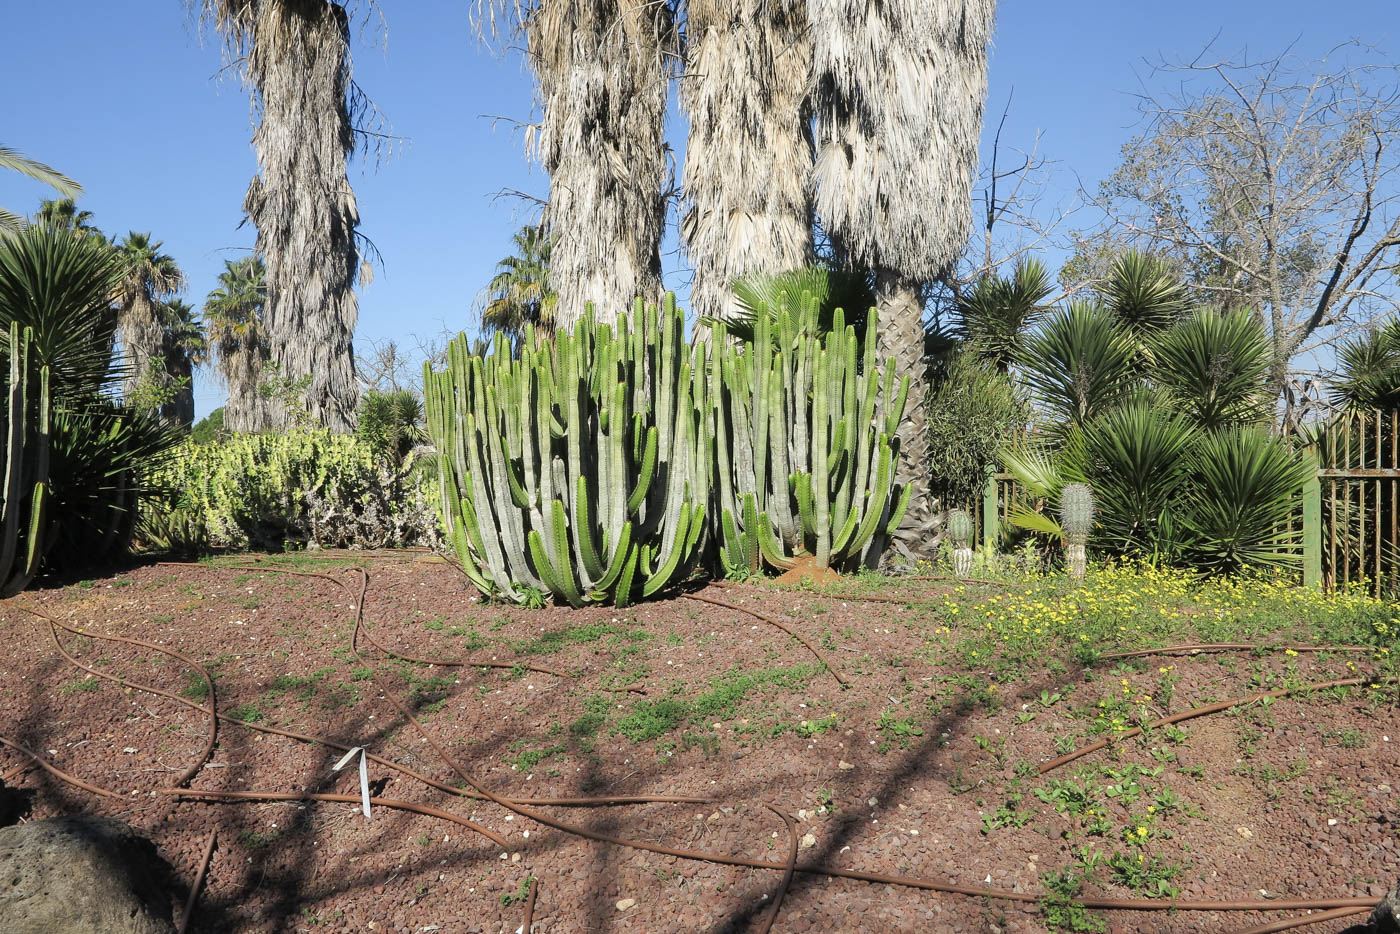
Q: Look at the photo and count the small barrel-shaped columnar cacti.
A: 2